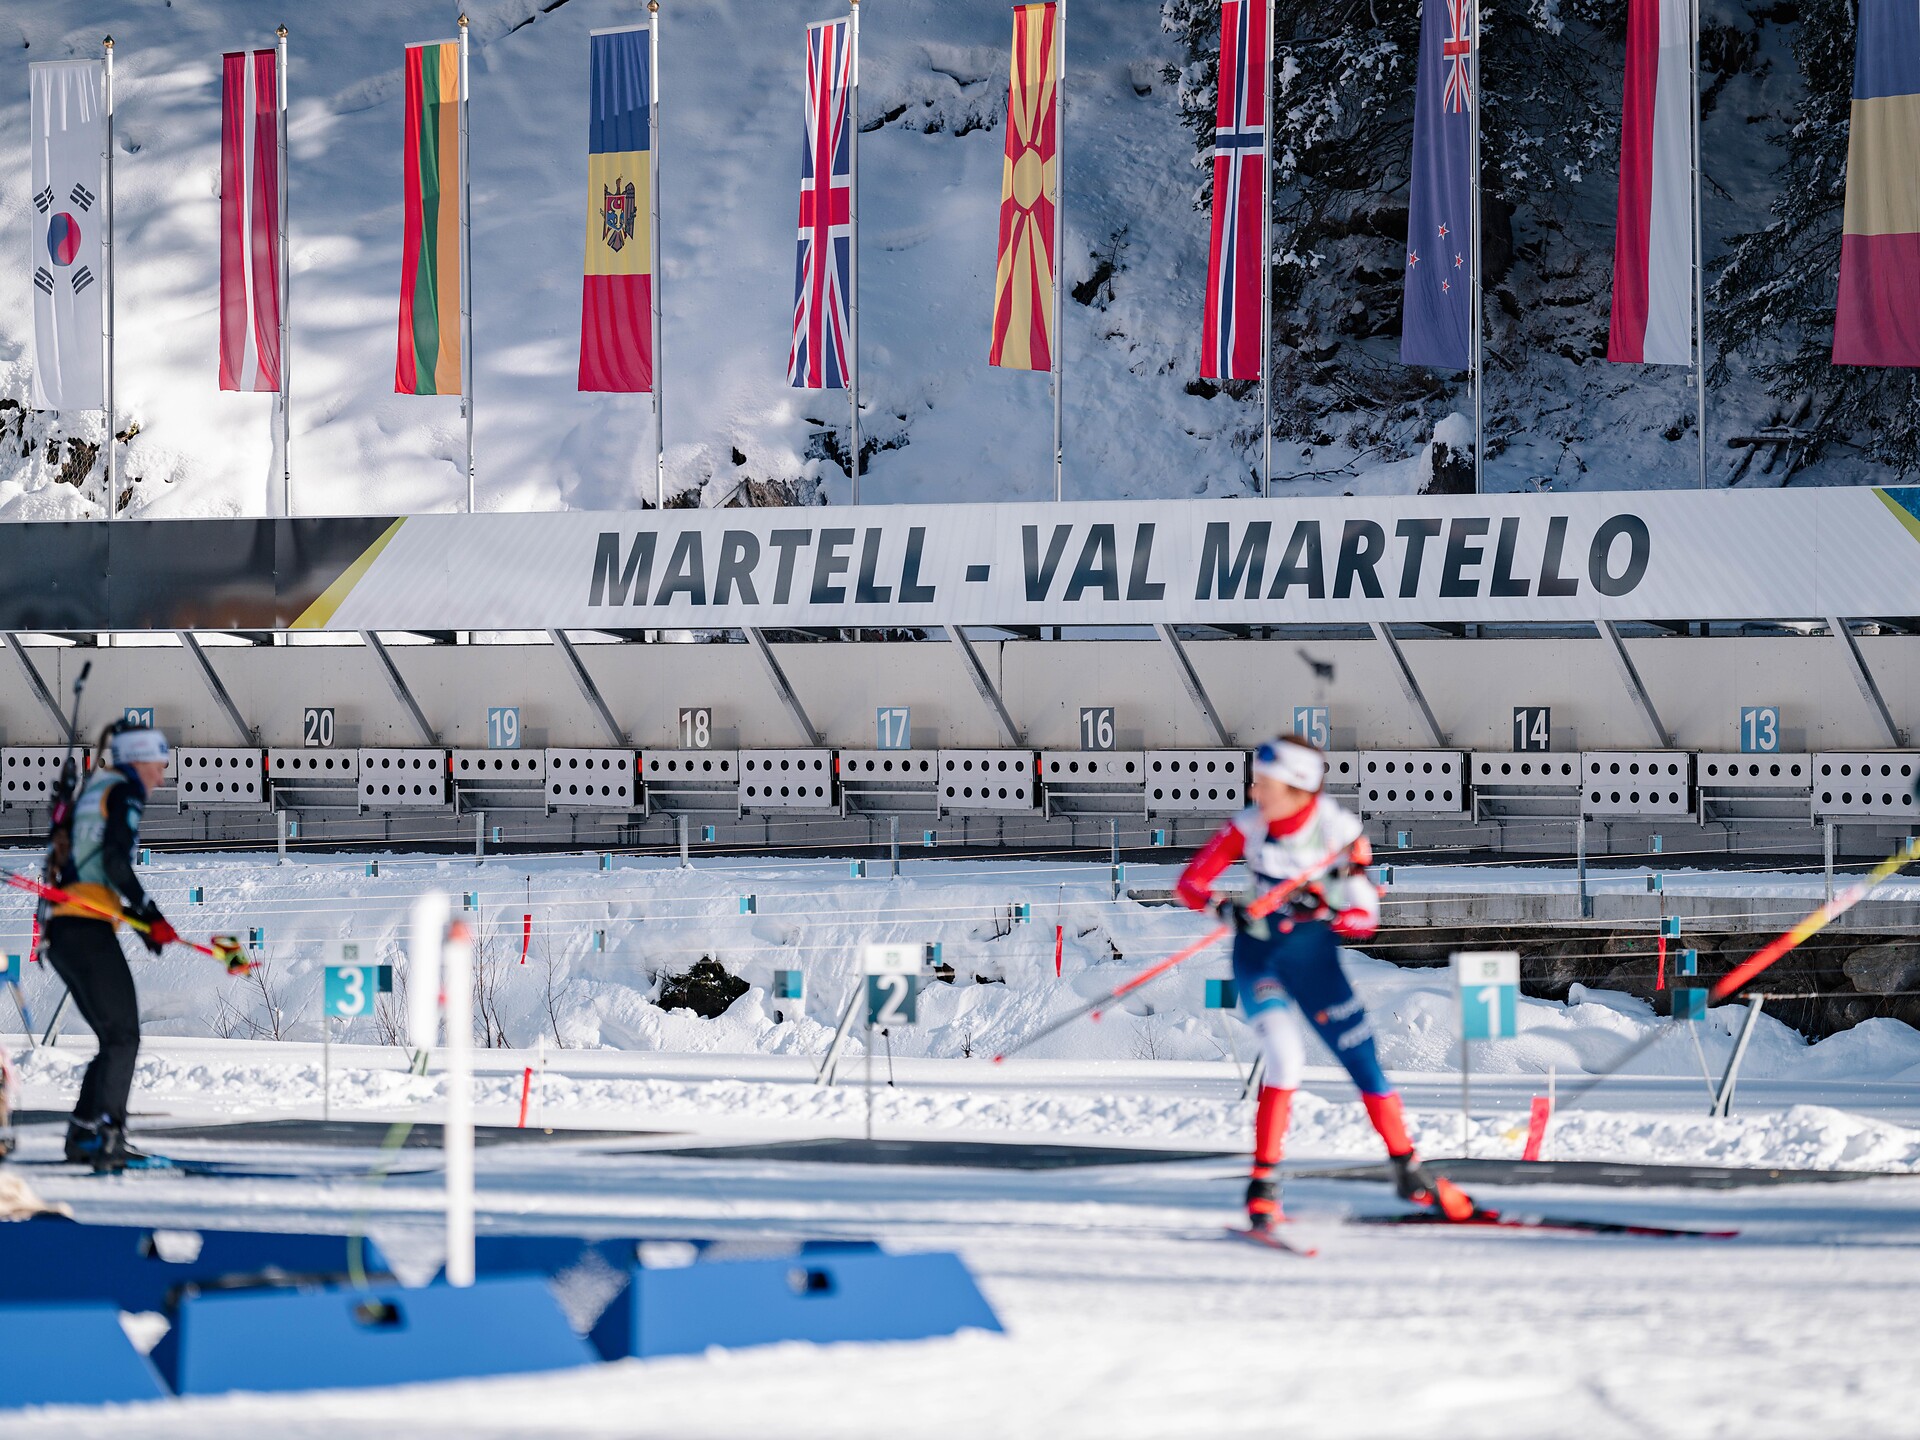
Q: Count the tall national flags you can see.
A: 10